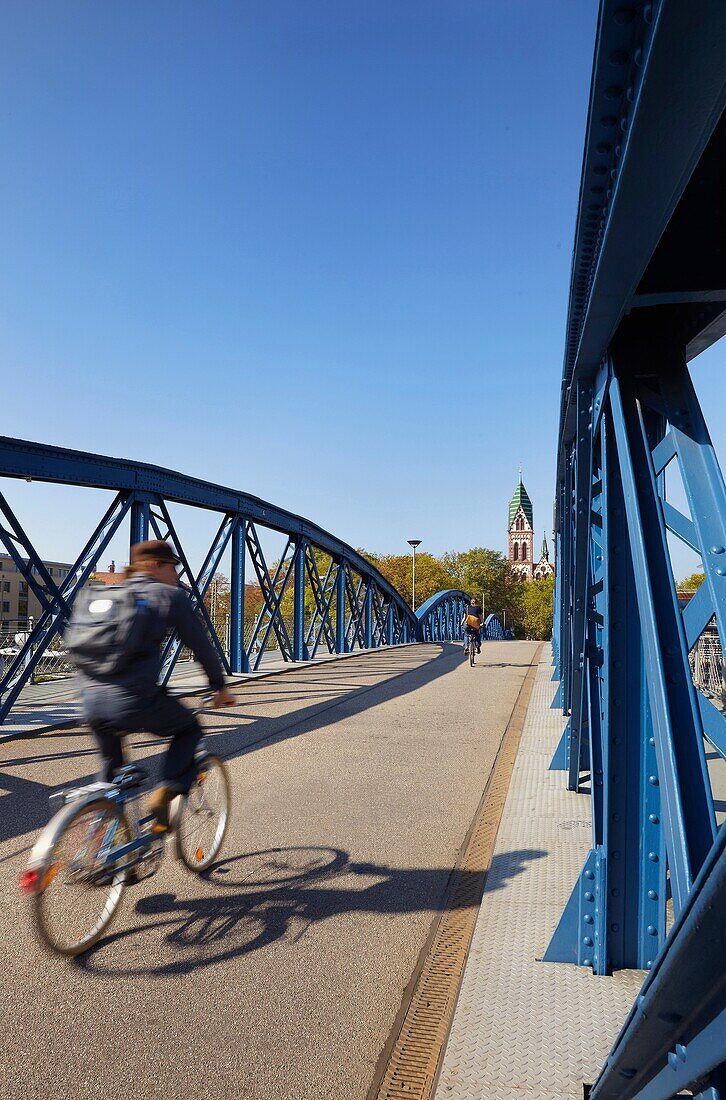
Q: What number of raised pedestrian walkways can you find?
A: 2